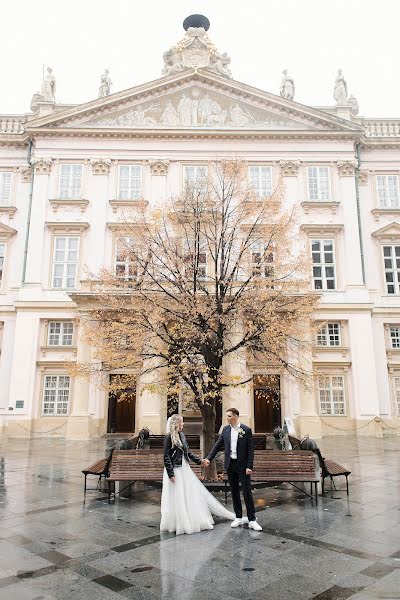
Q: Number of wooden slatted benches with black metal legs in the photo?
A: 4